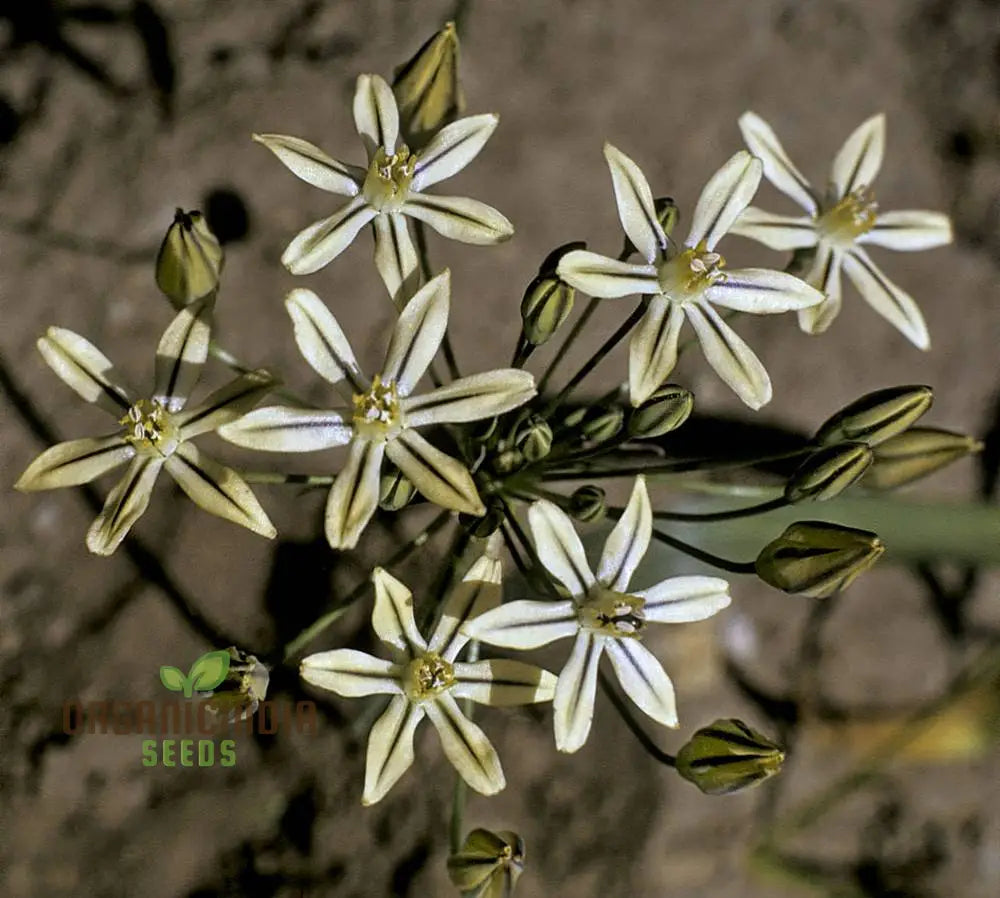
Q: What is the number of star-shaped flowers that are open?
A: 7